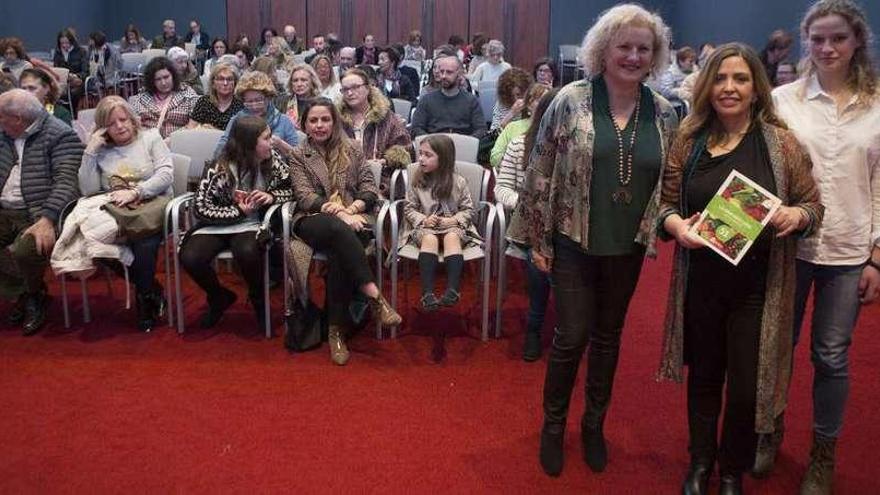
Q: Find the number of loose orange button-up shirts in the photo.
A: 0